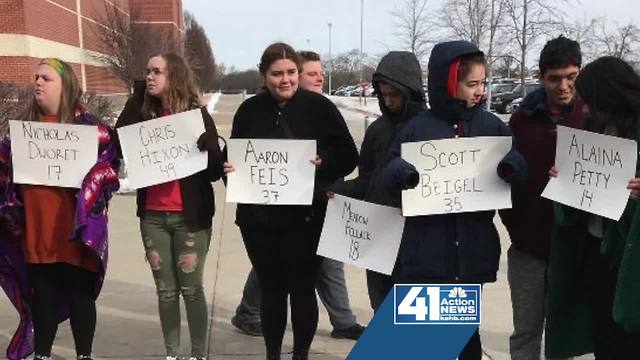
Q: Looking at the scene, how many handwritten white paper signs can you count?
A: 6